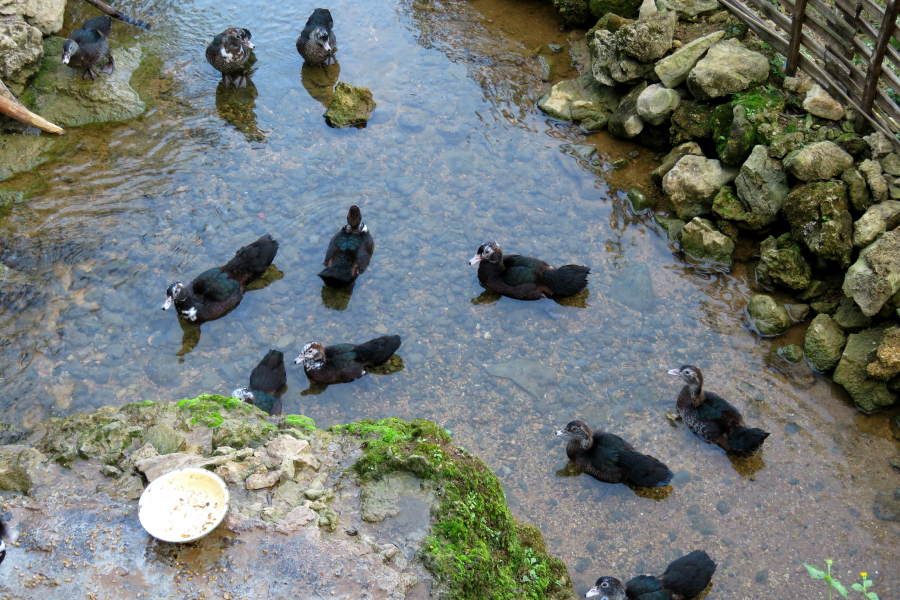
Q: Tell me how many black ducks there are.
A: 11